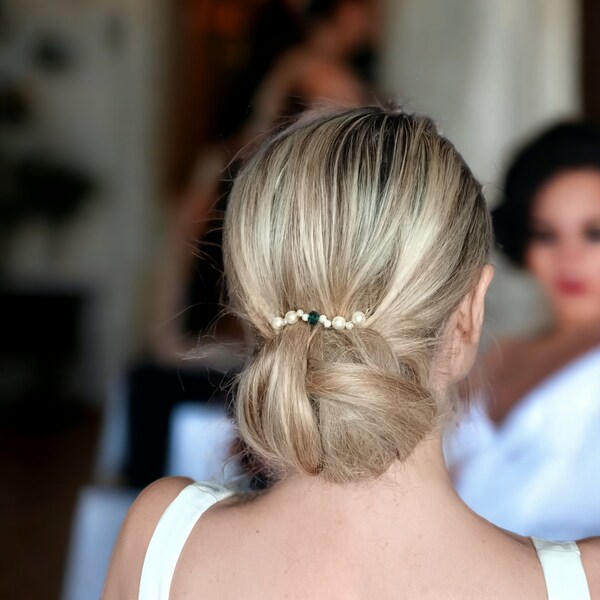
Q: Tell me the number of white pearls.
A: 9